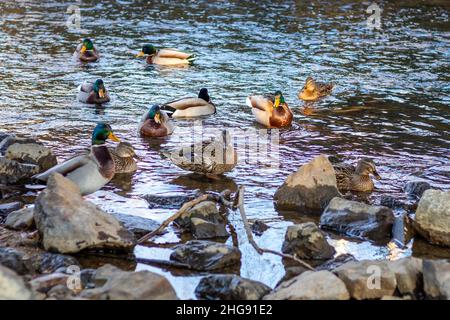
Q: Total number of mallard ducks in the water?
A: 11